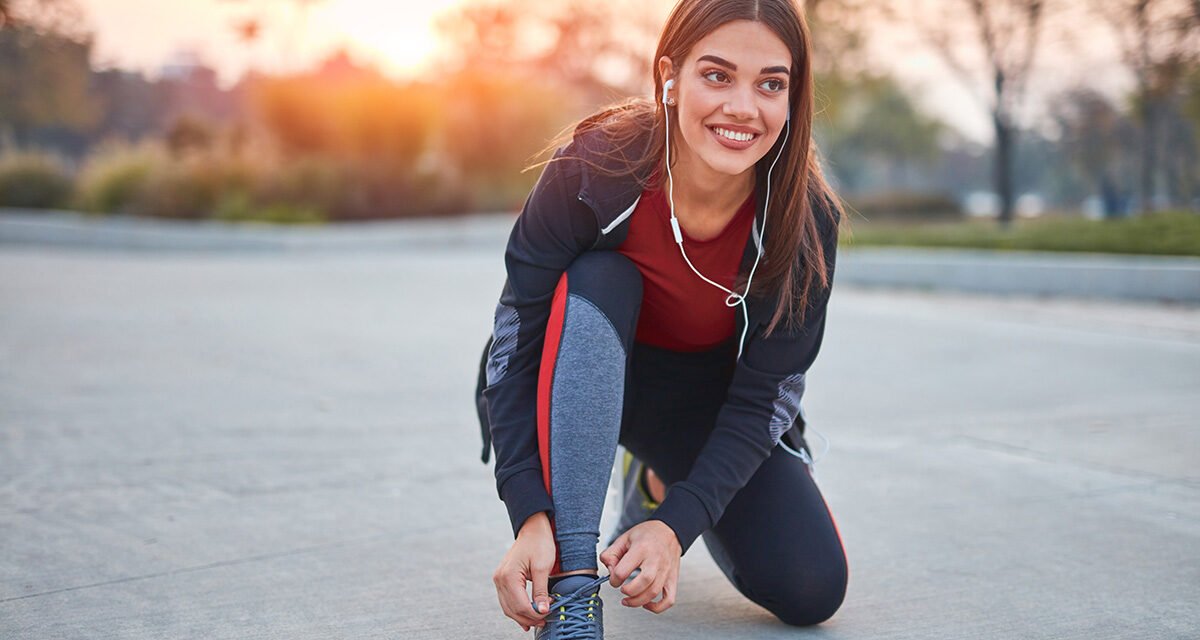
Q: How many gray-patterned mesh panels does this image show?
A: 2